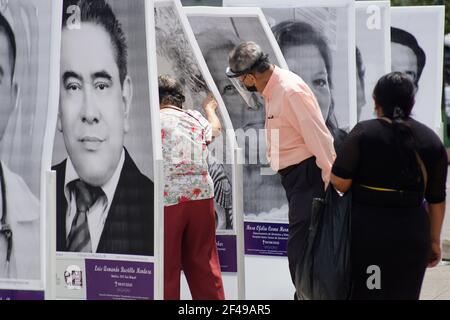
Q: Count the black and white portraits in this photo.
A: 7